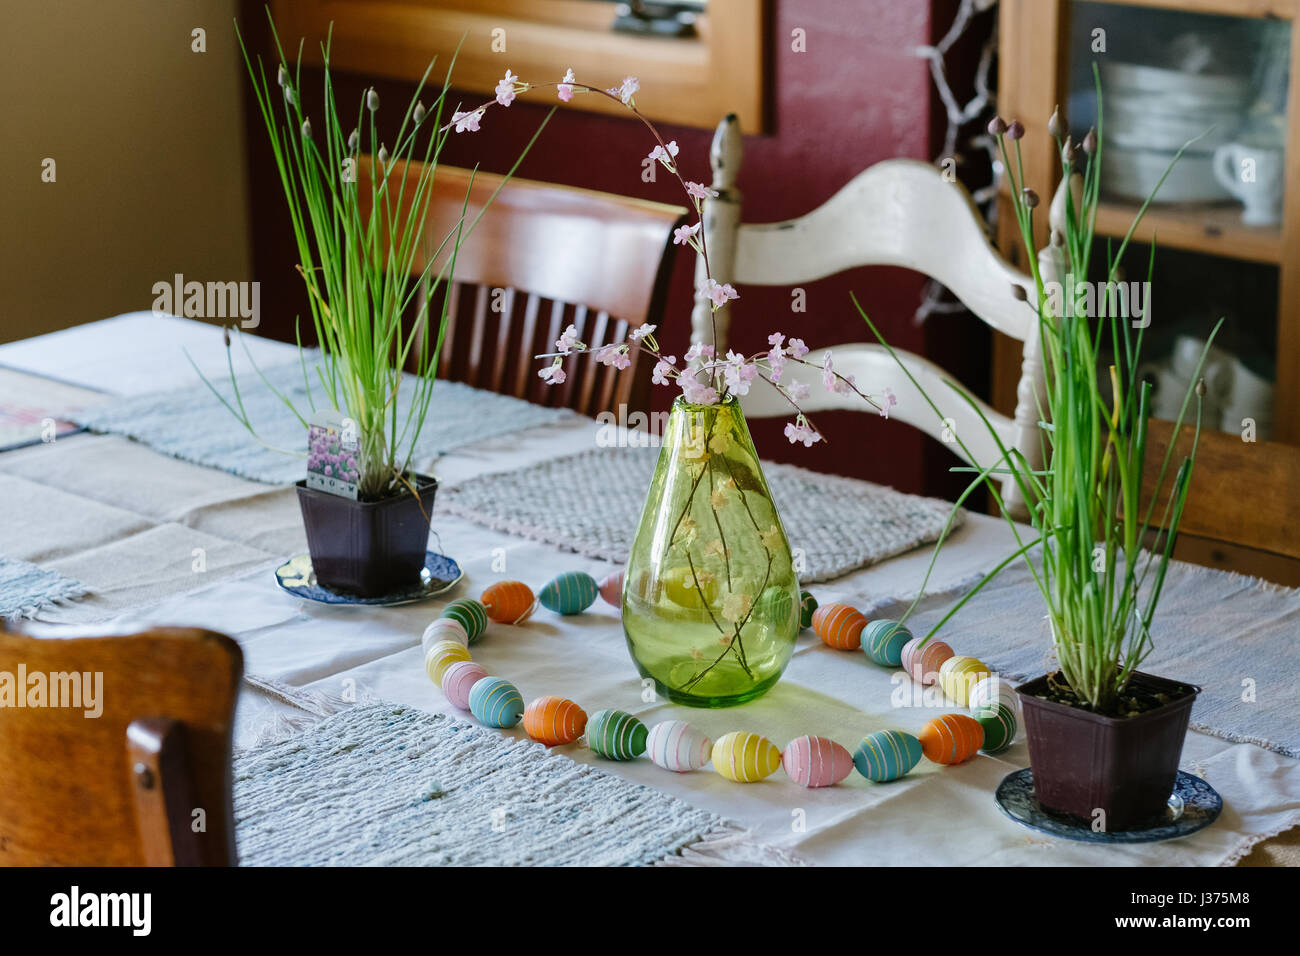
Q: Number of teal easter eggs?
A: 4